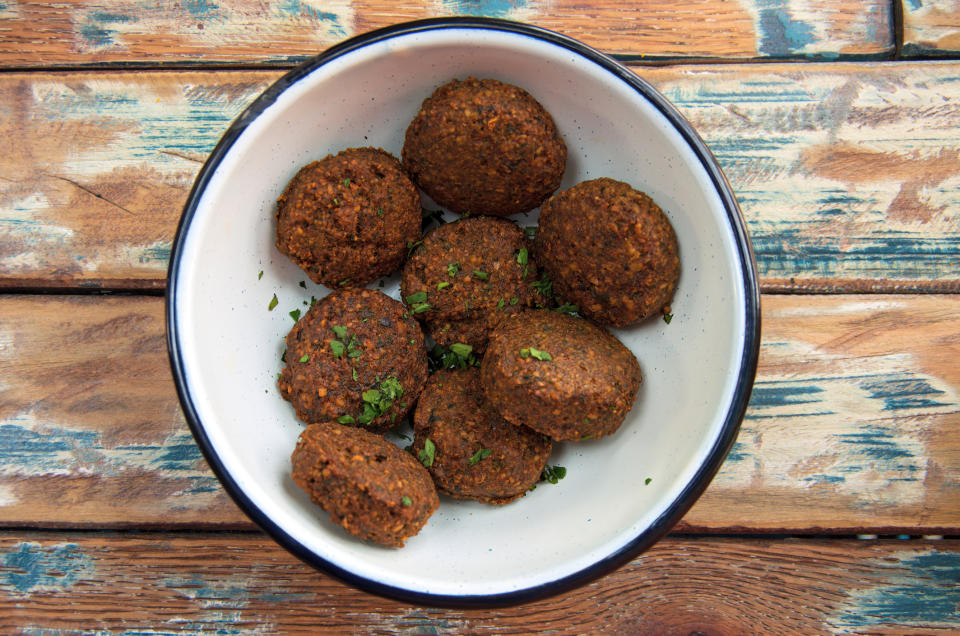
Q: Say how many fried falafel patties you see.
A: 8